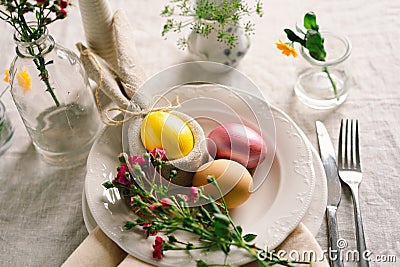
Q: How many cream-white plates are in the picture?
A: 2